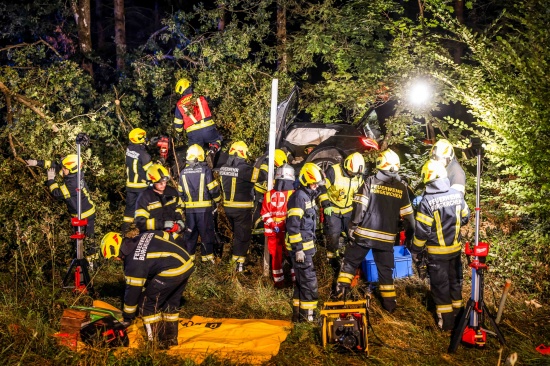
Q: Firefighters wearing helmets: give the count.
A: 13